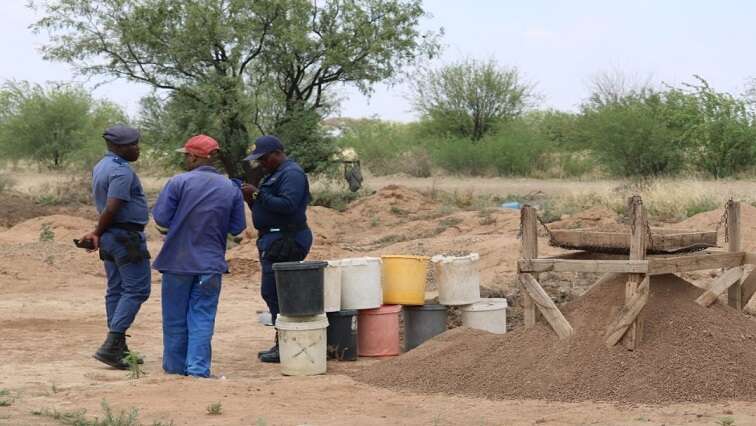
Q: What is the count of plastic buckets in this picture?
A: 10